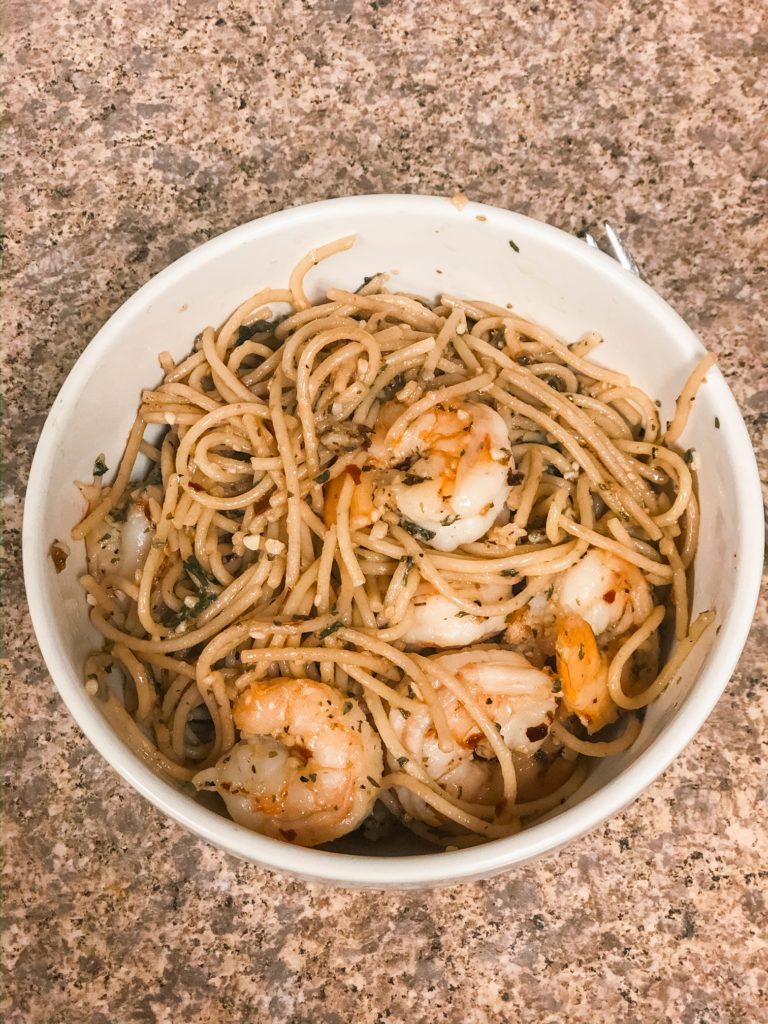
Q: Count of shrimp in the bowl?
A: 6